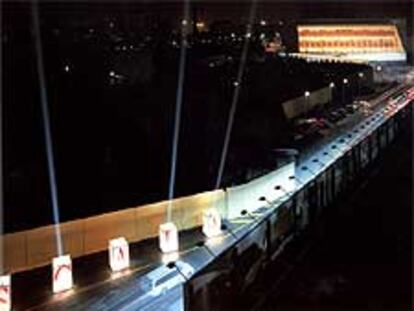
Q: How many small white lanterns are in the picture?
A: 5